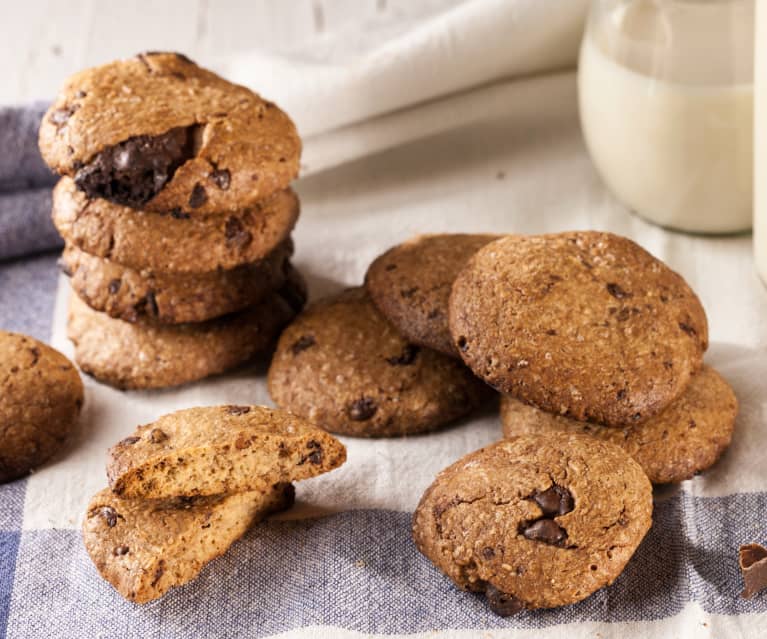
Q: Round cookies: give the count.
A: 10